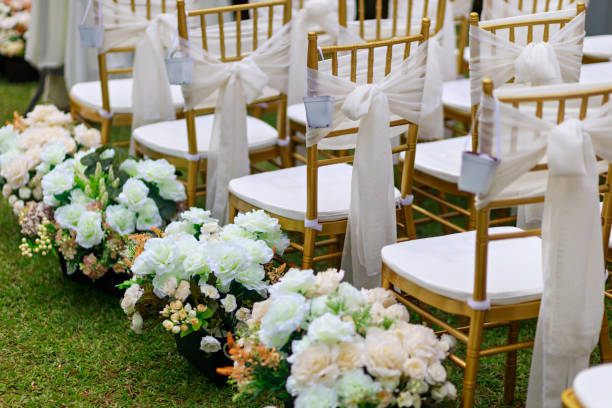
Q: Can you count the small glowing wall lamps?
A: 0